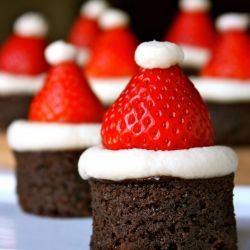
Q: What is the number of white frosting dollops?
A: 7